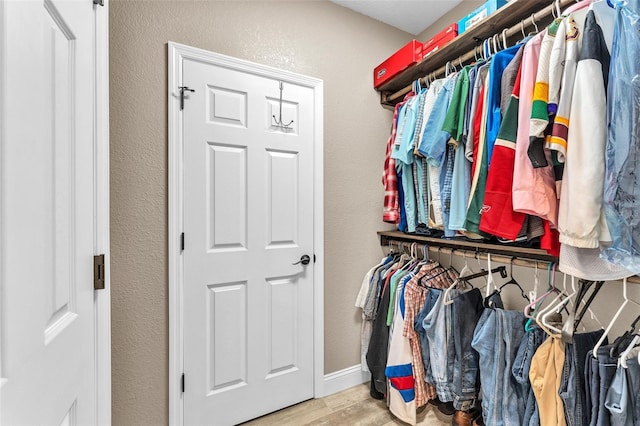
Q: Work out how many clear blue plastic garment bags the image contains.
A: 1